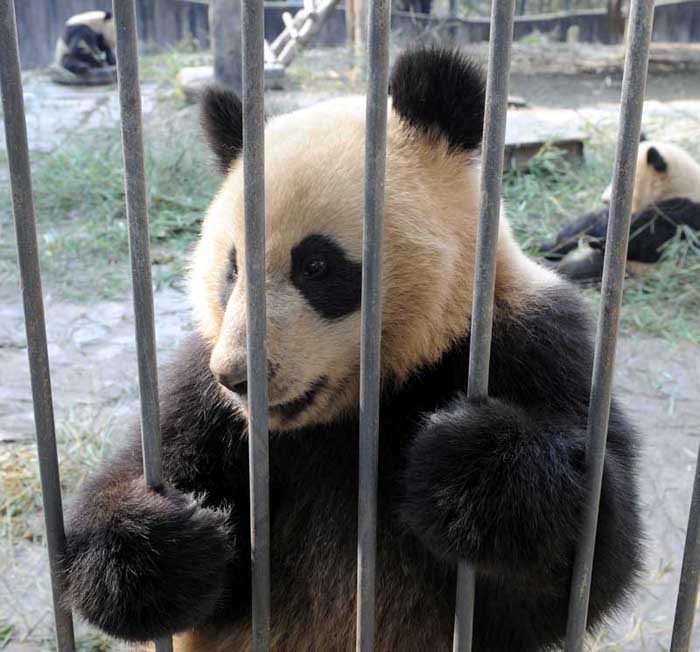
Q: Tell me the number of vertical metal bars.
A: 7